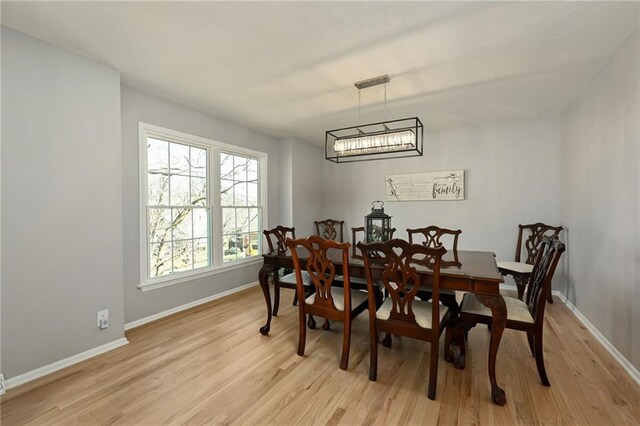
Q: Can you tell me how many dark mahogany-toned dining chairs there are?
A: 8